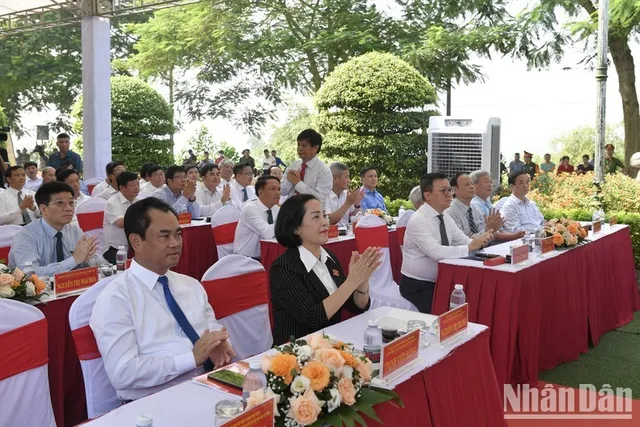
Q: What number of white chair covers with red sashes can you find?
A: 9